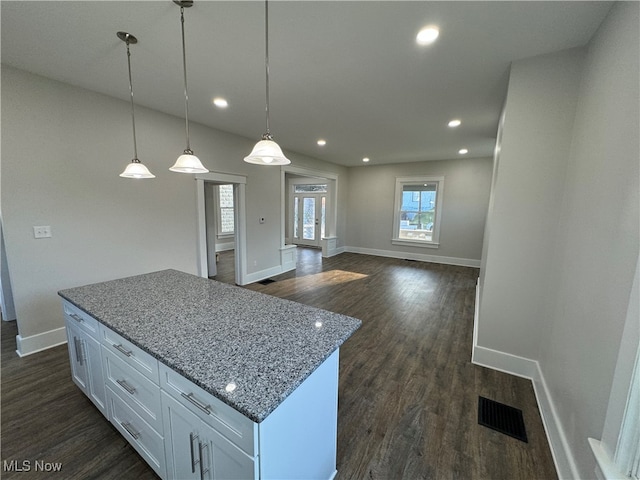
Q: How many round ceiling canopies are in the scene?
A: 2